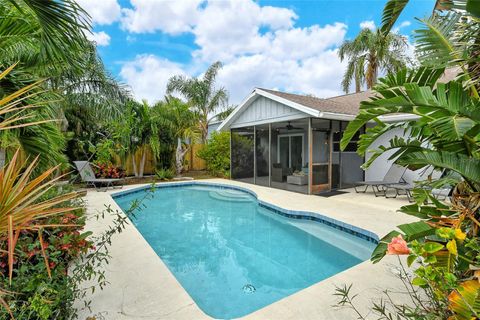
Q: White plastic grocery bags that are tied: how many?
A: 0